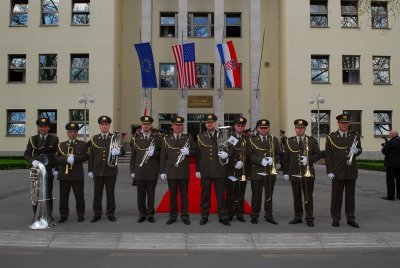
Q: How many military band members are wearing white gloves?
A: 10